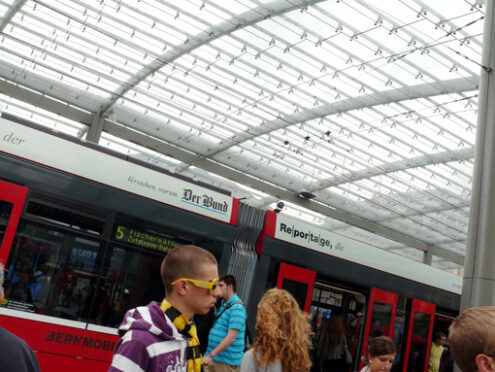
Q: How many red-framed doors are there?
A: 4